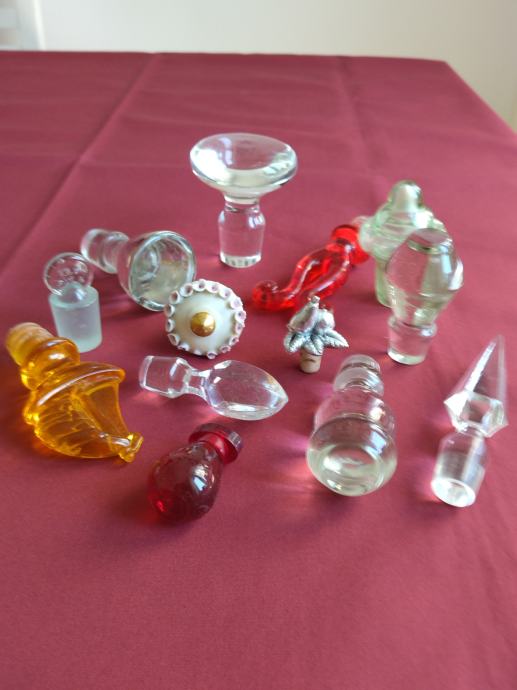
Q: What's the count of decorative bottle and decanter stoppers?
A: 13